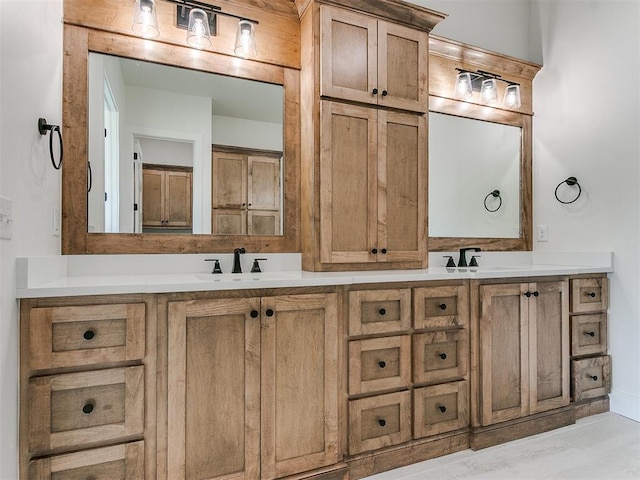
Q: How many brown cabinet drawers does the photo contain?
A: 12